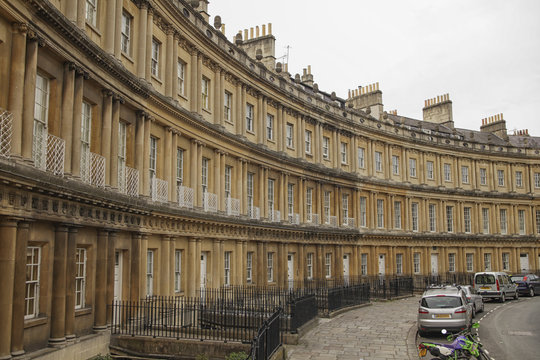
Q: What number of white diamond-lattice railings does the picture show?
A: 14